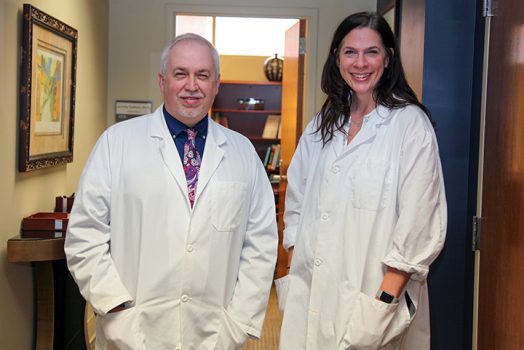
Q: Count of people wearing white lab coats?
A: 2